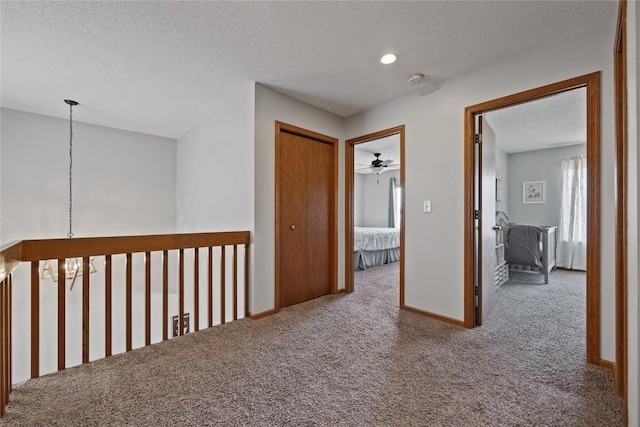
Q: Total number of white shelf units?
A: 1